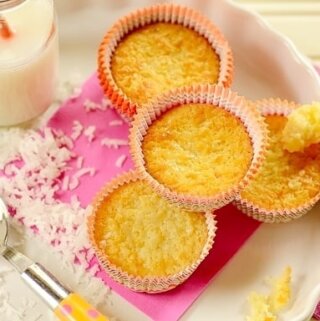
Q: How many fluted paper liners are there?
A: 4